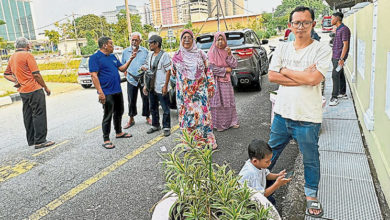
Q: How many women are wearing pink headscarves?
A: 2